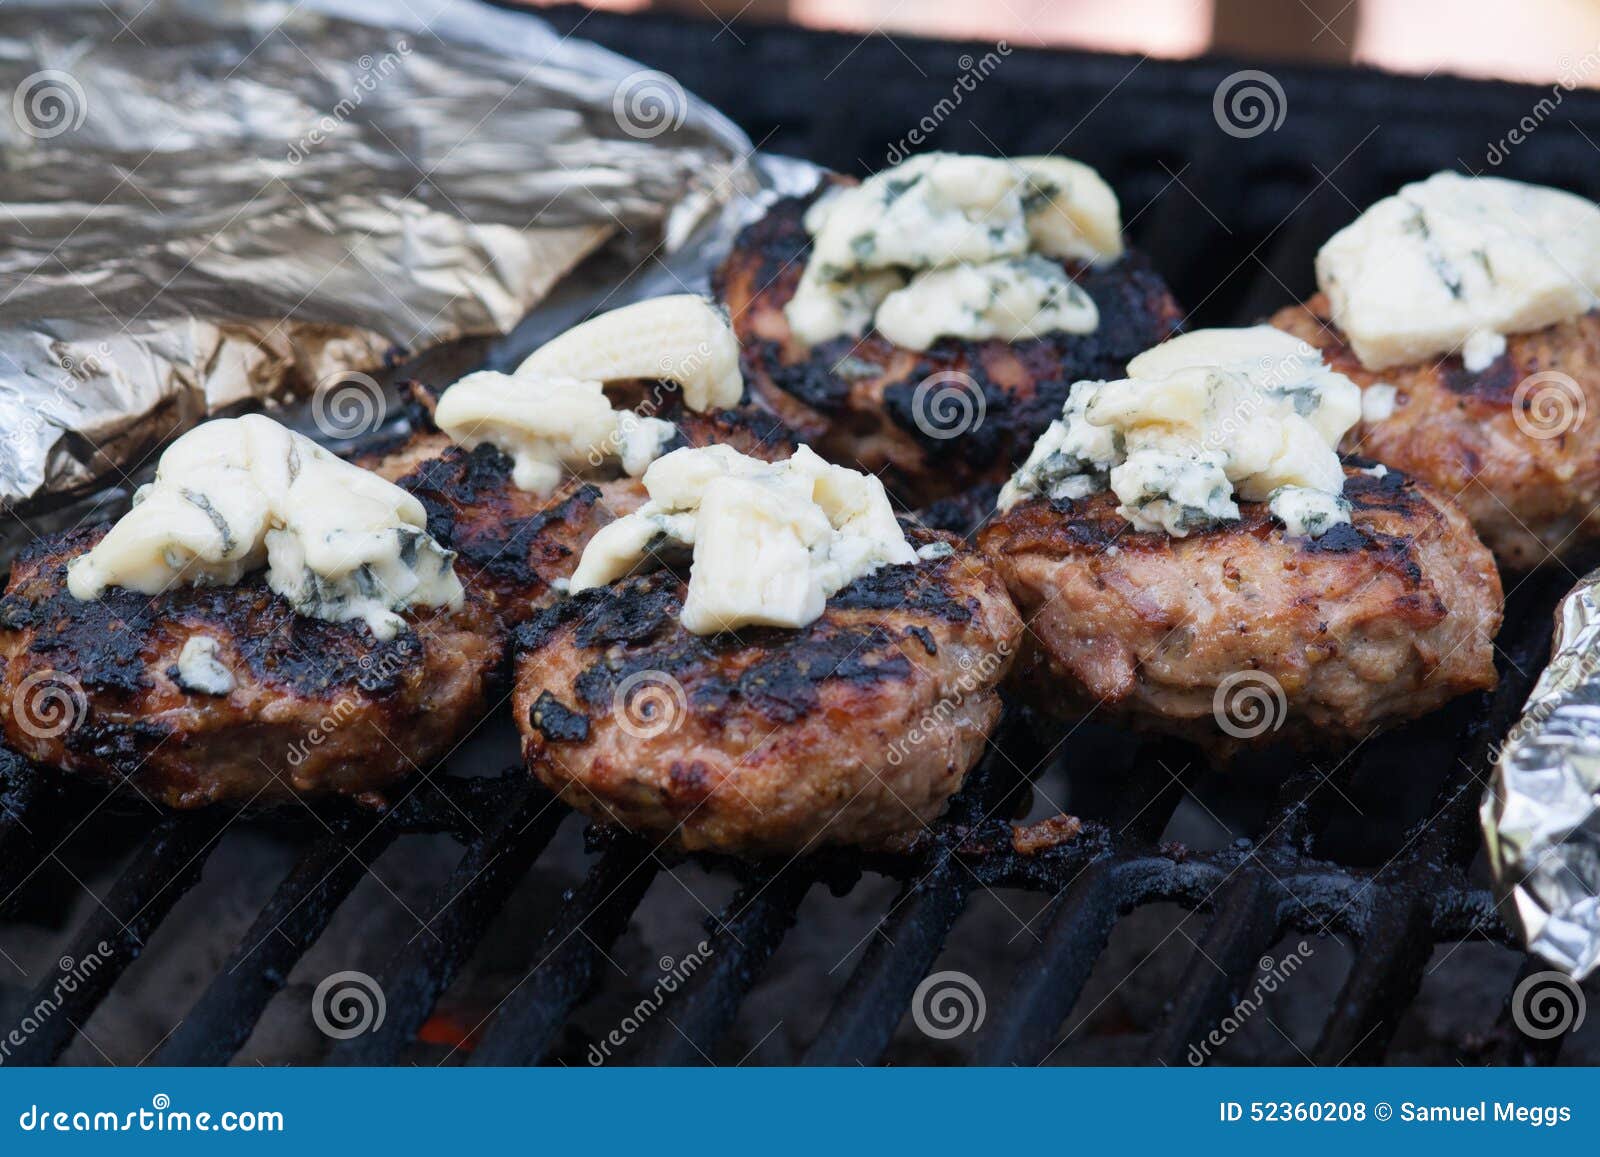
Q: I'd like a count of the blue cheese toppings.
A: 6